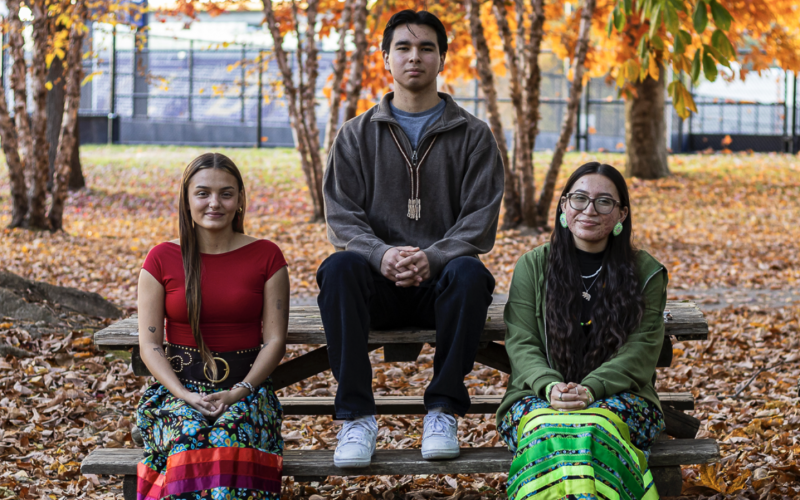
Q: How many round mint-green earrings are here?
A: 2